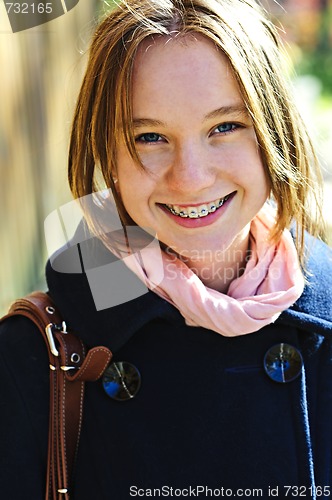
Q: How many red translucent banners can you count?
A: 0